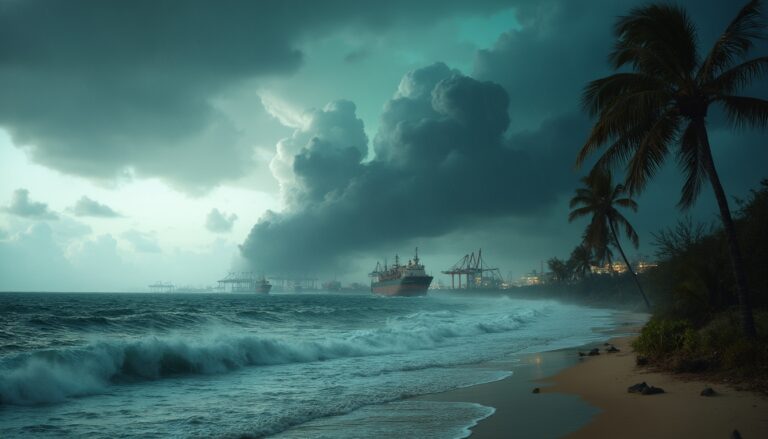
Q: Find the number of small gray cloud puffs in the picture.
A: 3